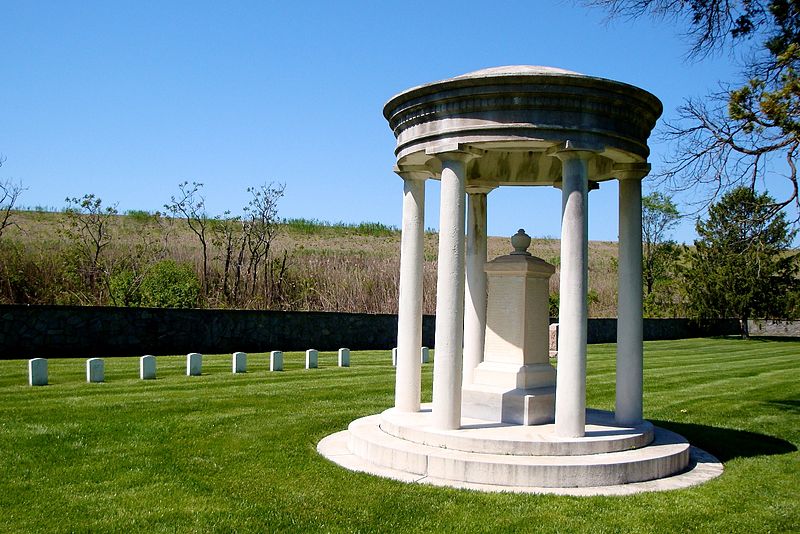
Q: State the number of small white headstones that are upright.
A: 10